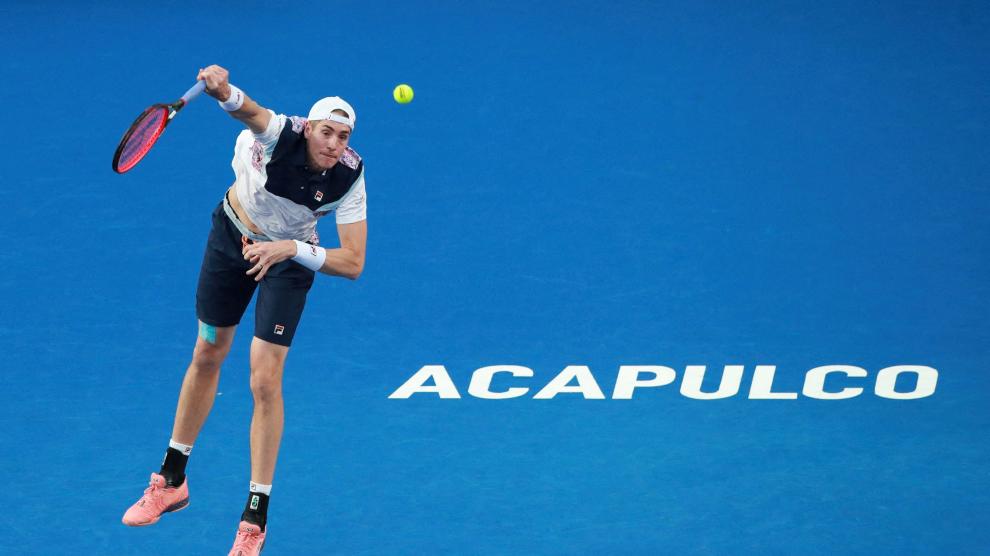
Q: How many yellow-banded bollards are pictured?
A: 0